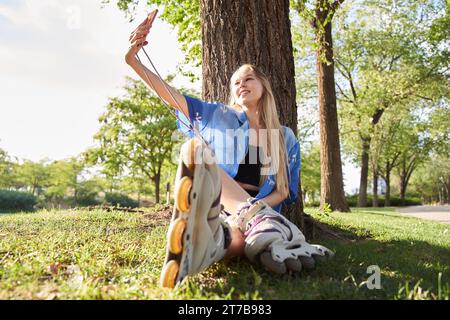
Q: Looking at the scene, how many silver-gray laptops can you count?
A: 0